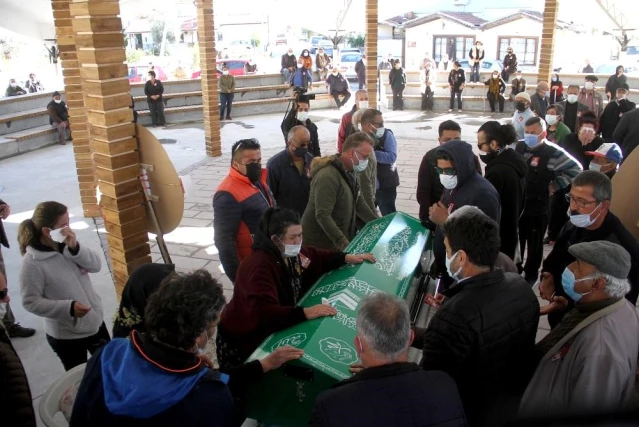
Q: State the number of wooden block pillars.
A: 5